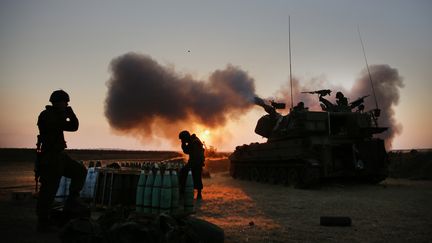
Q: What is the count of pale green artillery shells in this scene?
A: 6